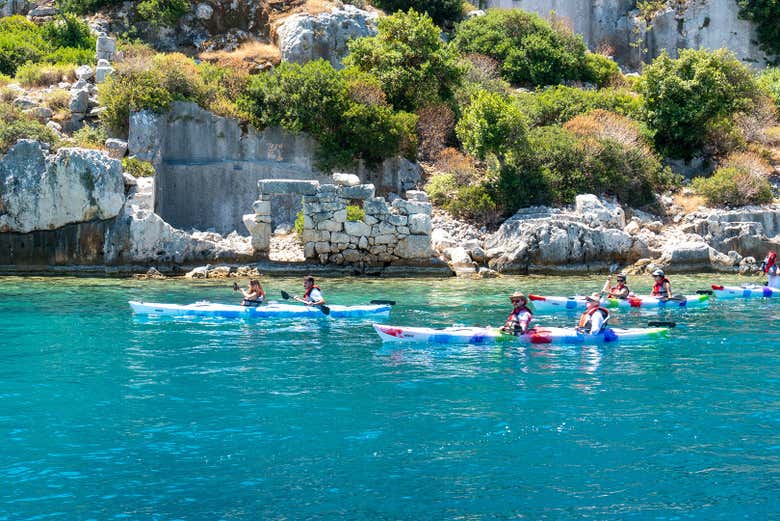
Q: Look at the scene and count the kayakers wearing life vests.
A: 6